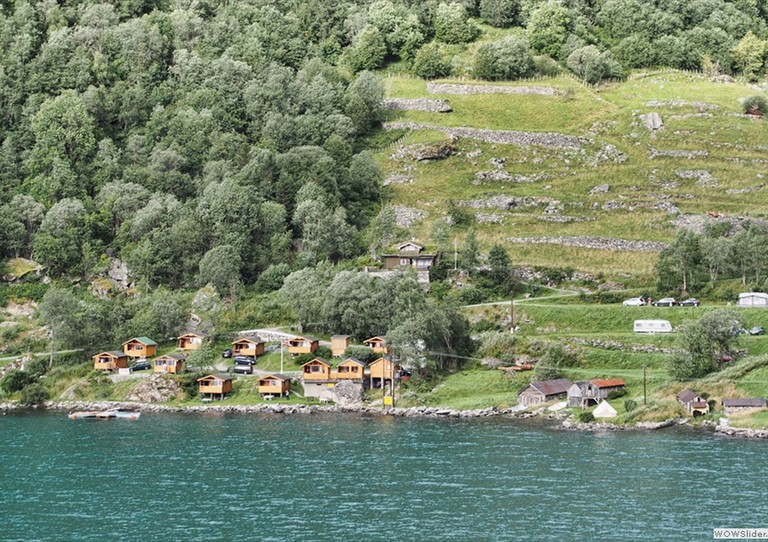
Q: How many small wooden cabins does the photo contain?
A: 13